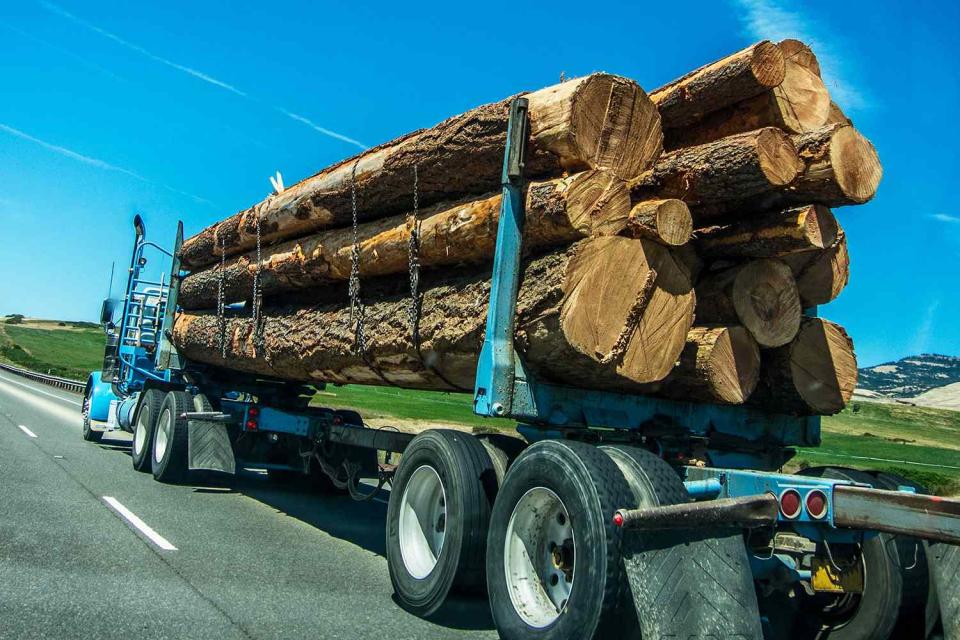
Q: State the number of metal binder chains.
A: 4